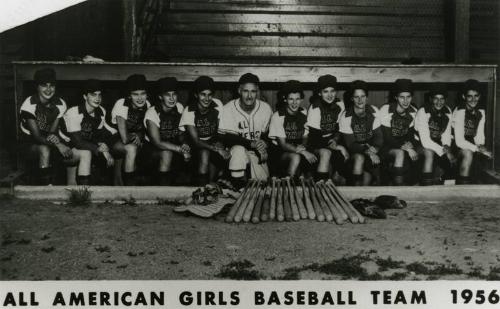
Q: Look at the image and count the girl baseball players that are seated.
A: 11